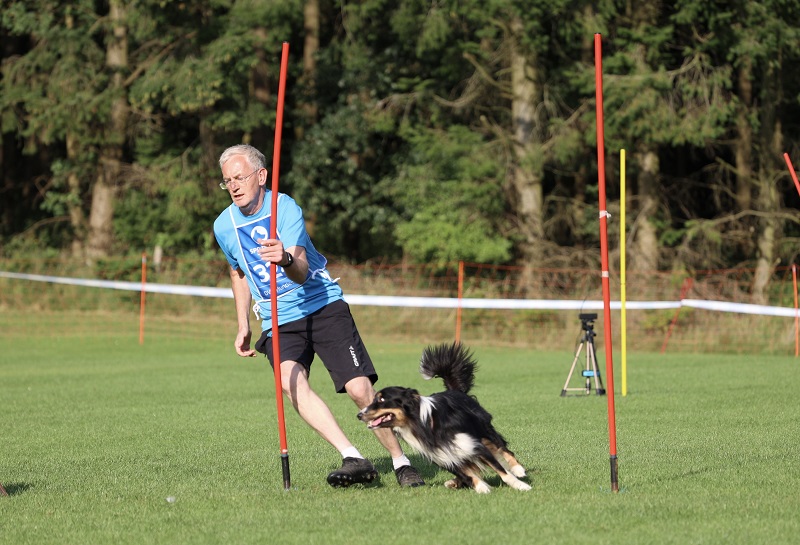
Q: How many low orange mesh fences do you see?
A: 1